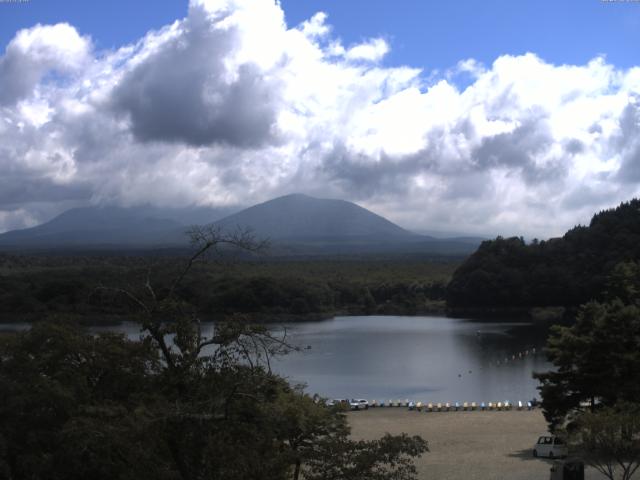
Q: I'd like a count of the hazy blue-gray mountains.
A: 2